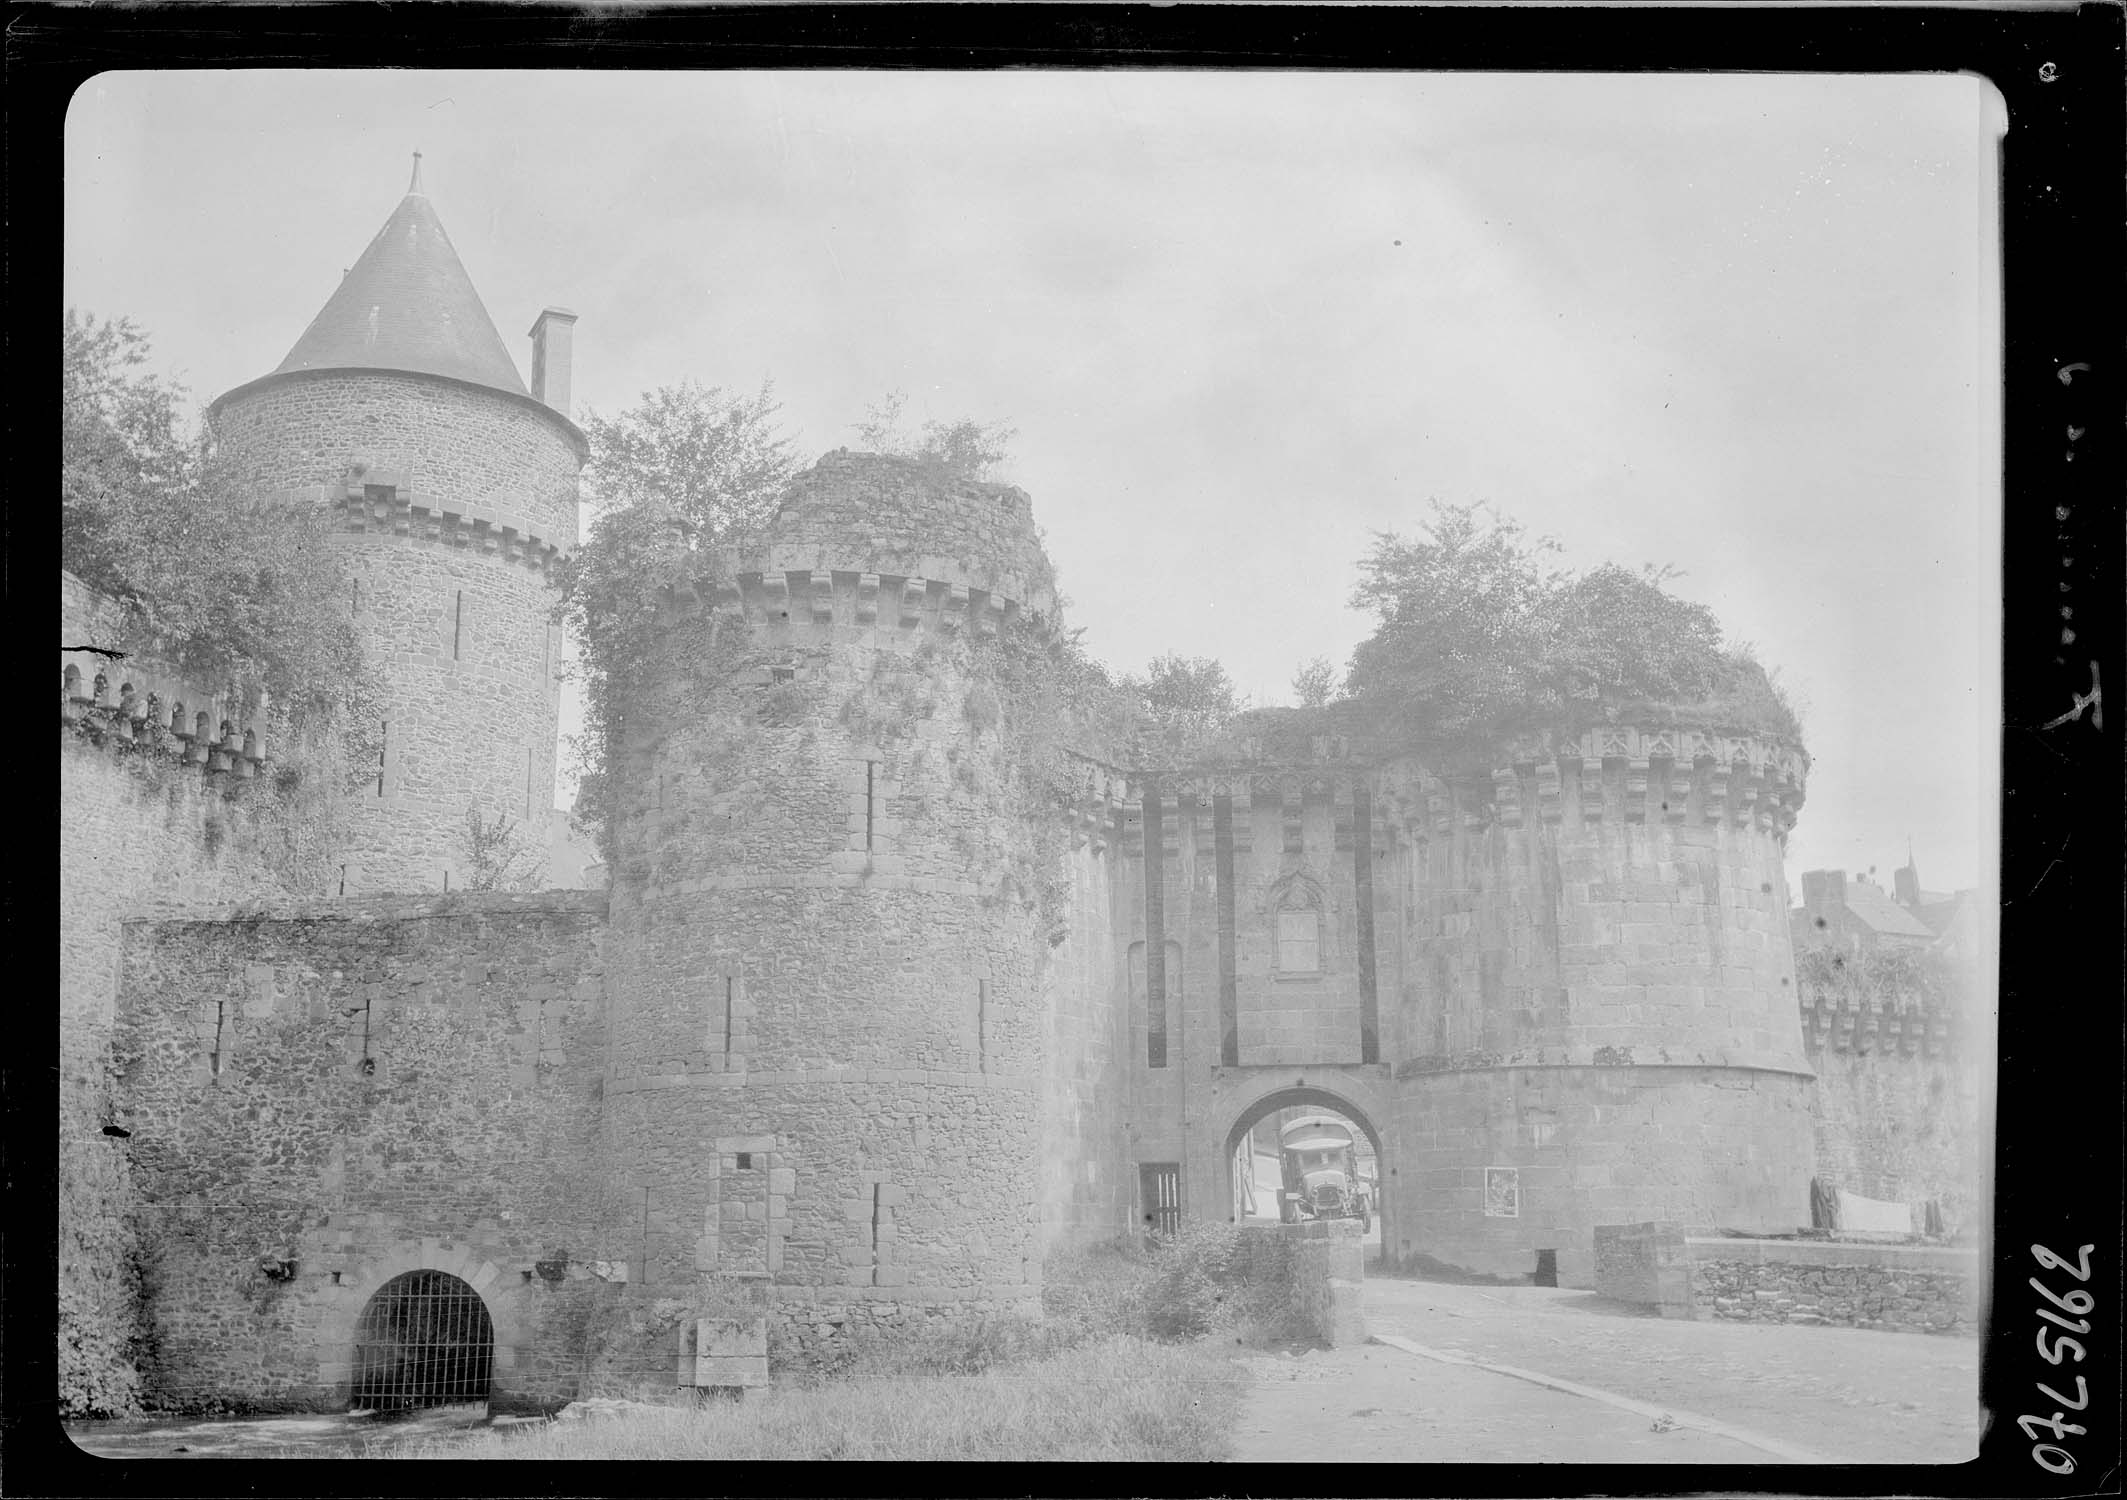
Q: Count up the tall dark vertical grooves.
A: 3